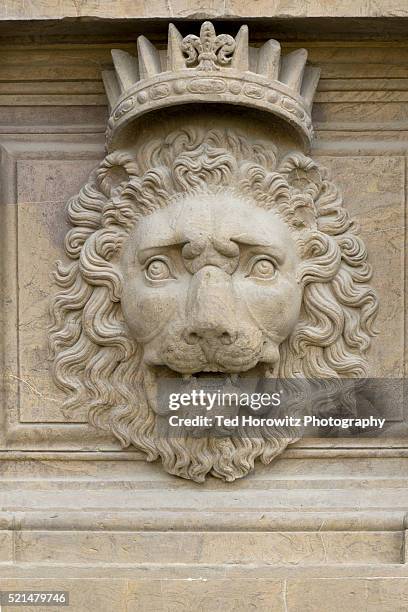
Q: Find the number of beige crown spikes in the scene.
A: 8